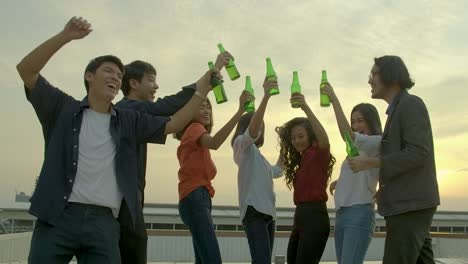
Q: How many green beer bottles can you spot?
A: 7